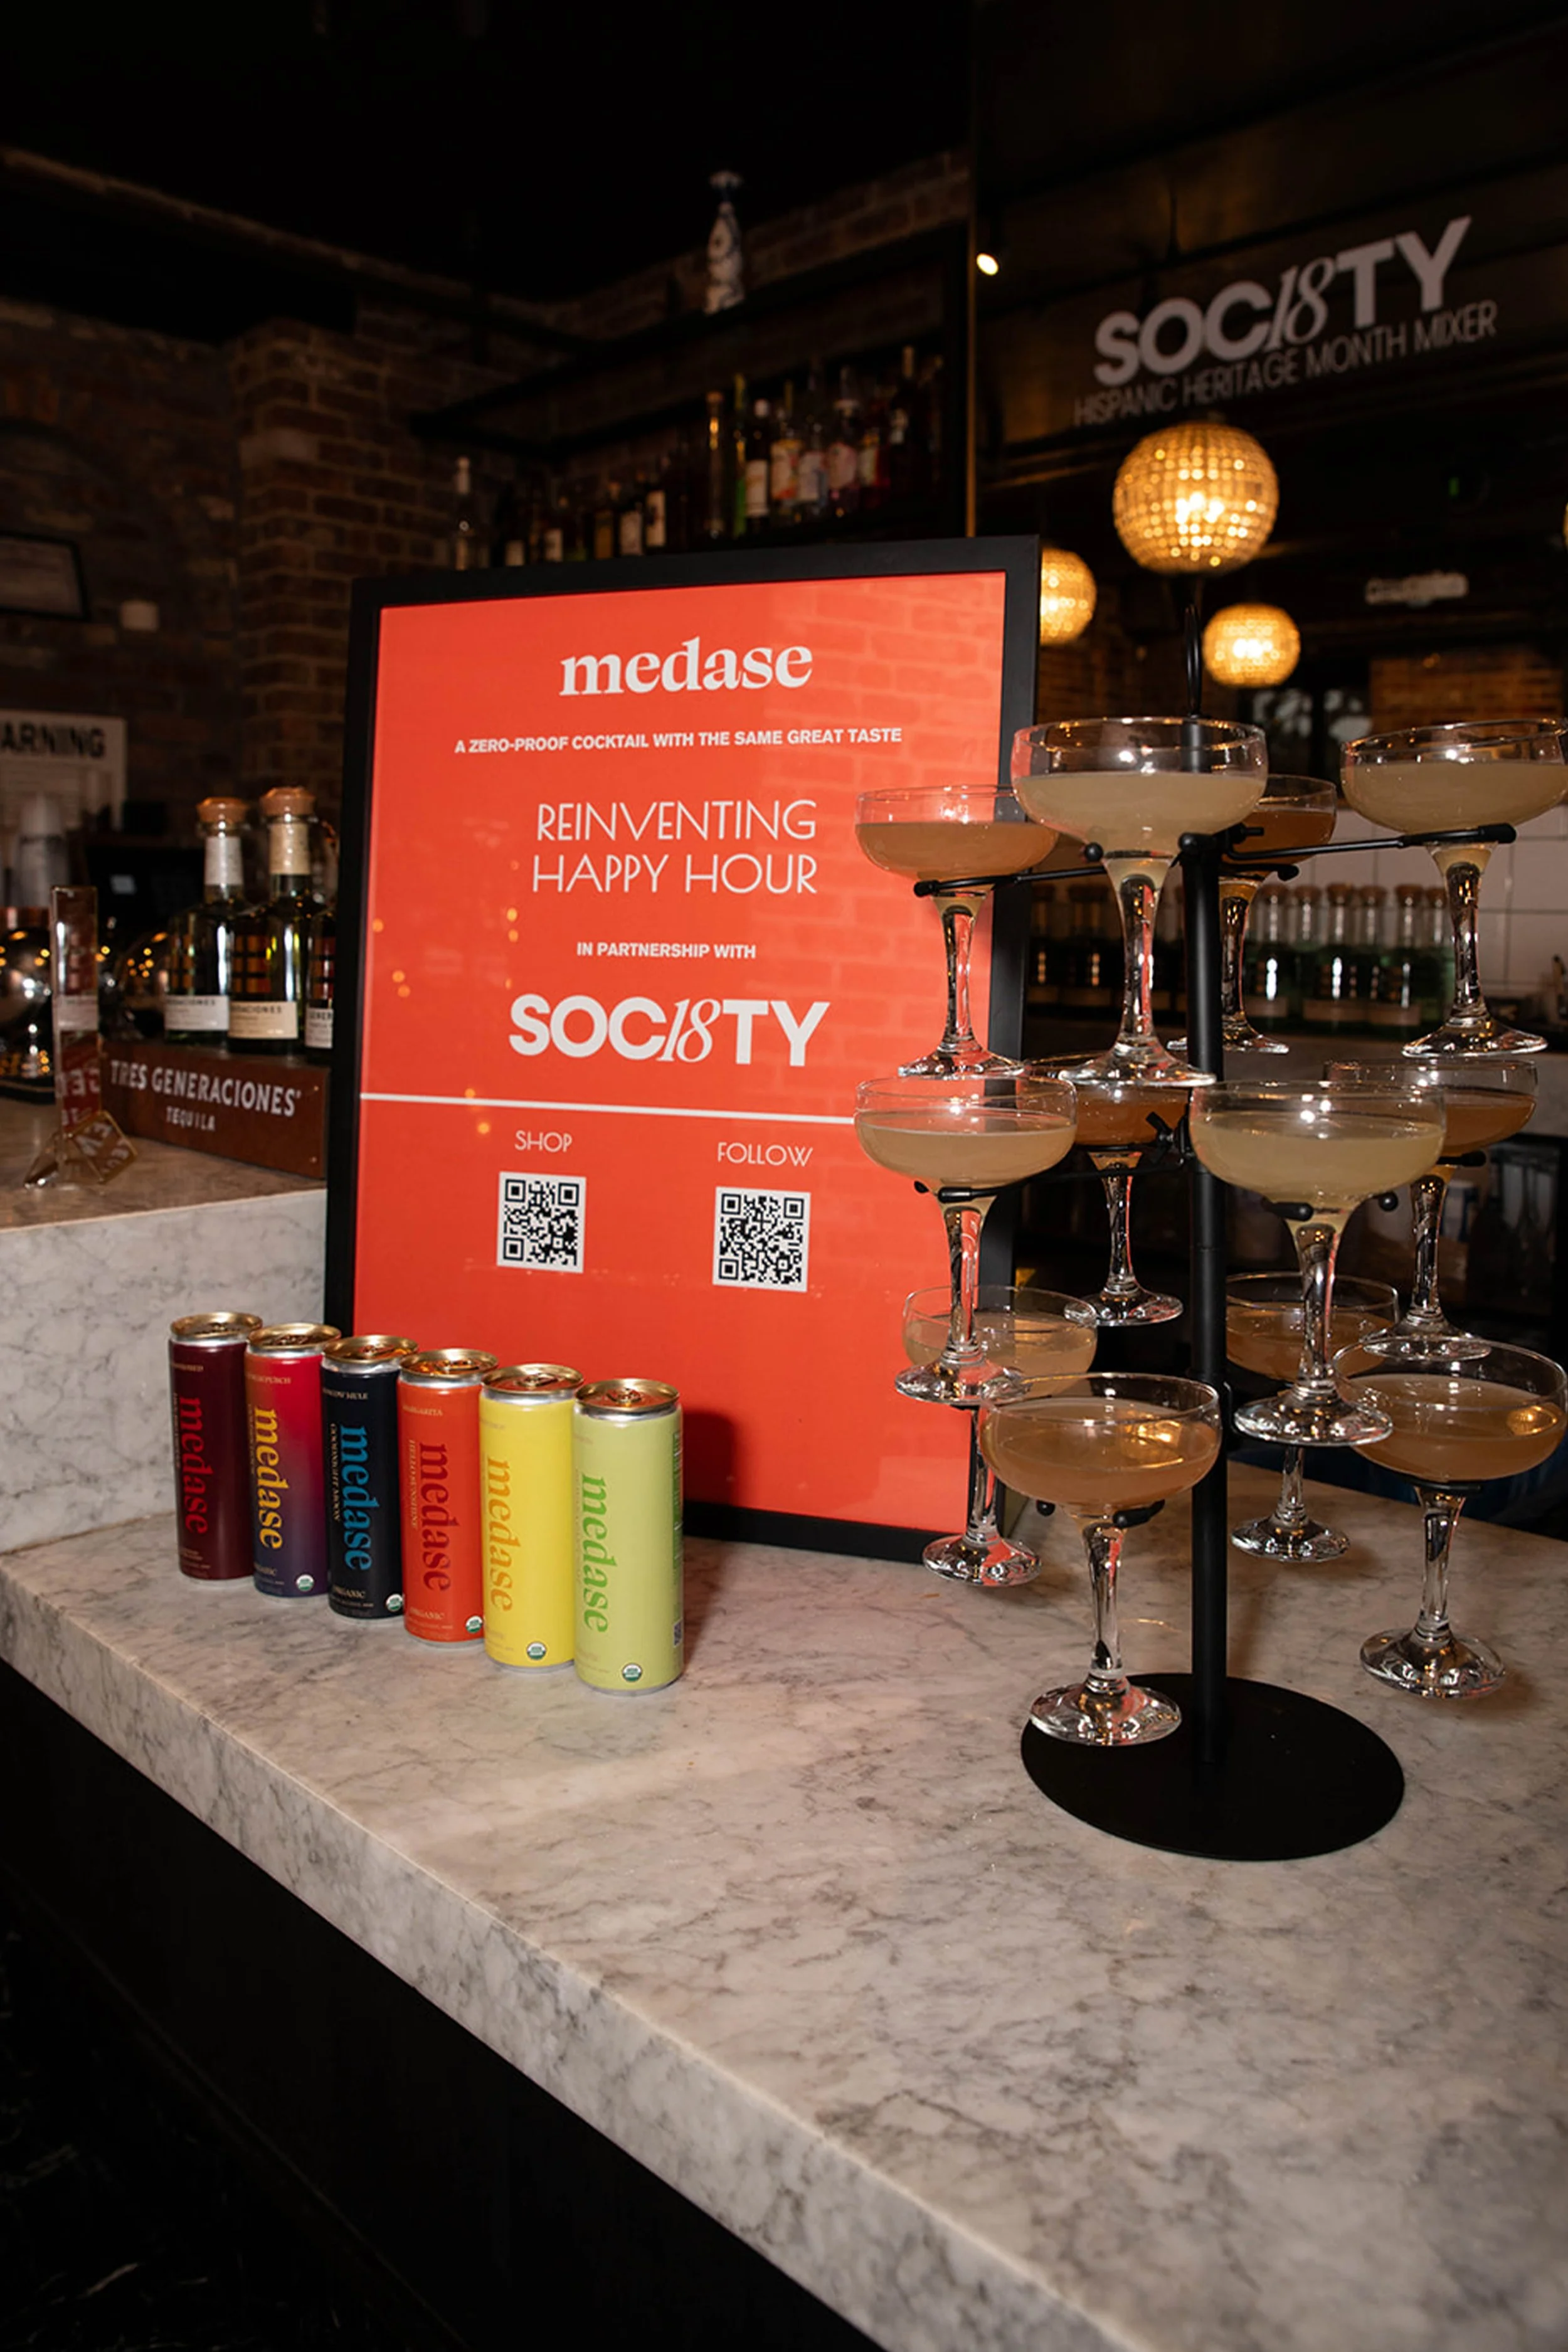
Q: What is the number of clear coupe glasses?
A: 12